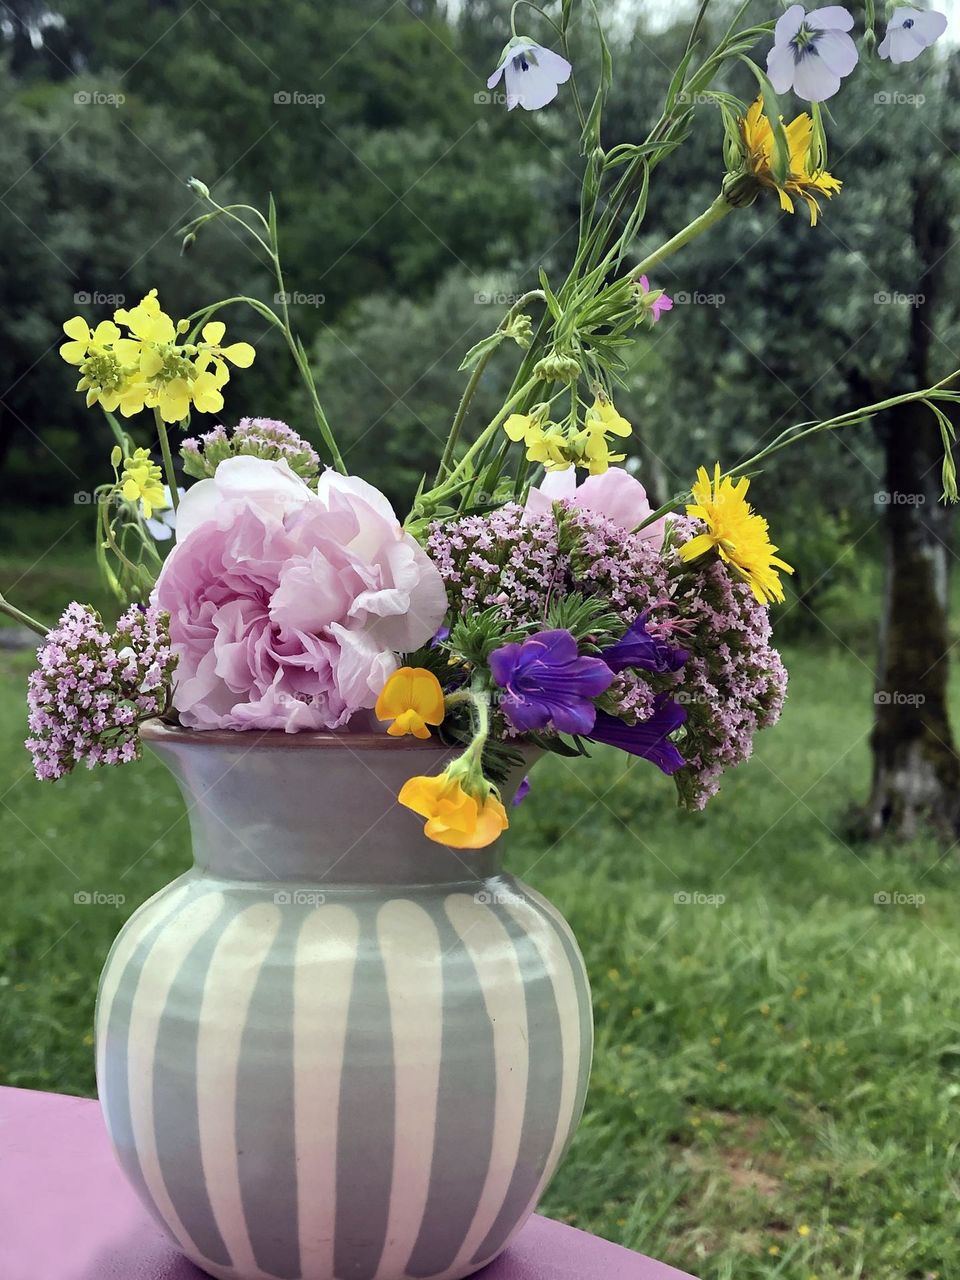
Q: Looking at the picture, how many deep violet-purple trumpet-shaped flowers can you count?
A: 3